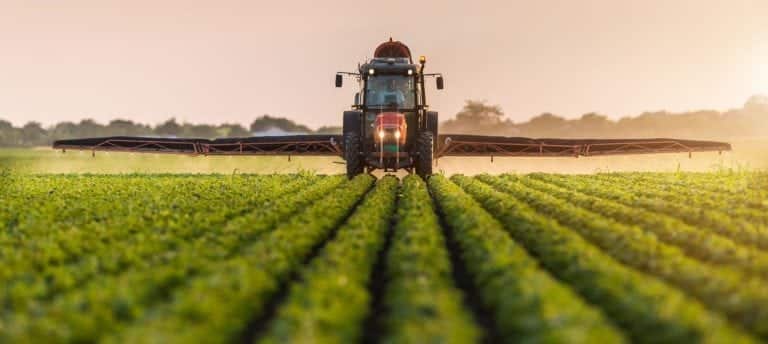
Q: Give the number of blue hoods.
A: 0